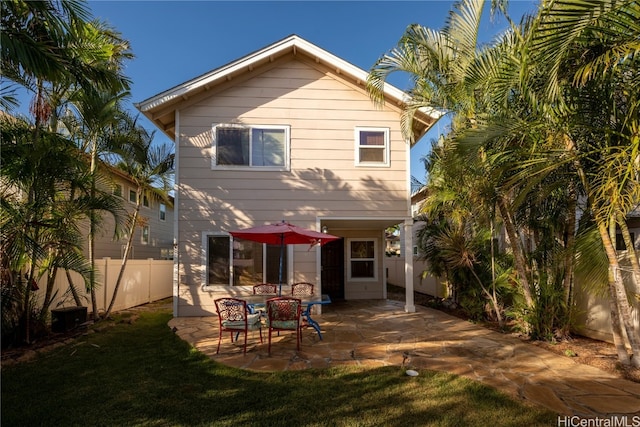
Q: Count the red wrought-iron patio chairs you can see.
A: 4